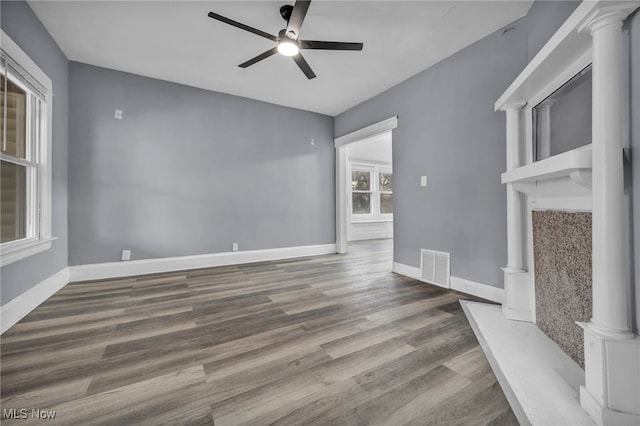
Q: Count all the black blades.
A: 5